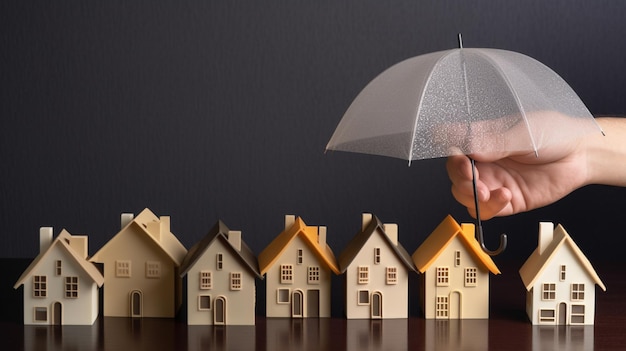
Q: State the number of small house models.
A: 7